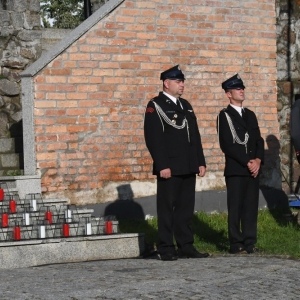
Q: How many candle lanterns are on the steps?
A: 12